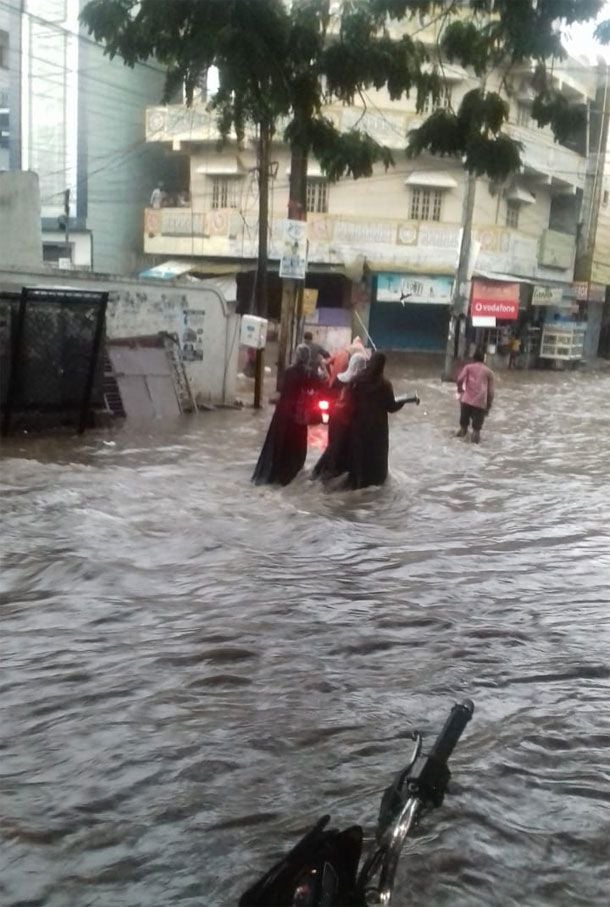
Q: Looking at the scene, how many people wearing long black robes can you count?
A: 3